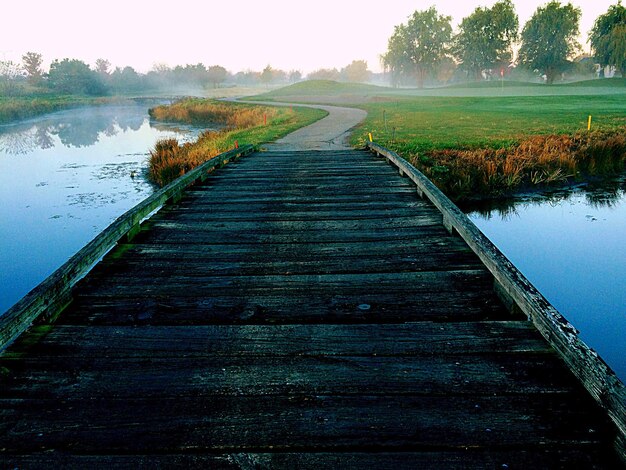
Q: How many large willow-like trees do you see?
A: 4